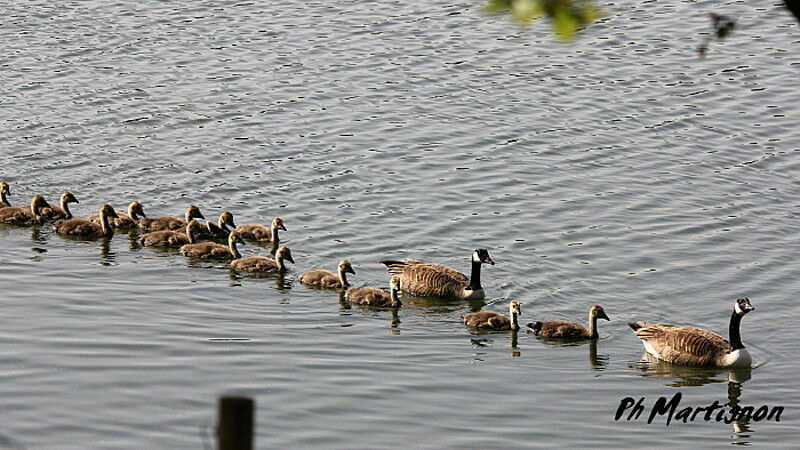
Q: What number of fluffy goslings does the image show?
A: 15